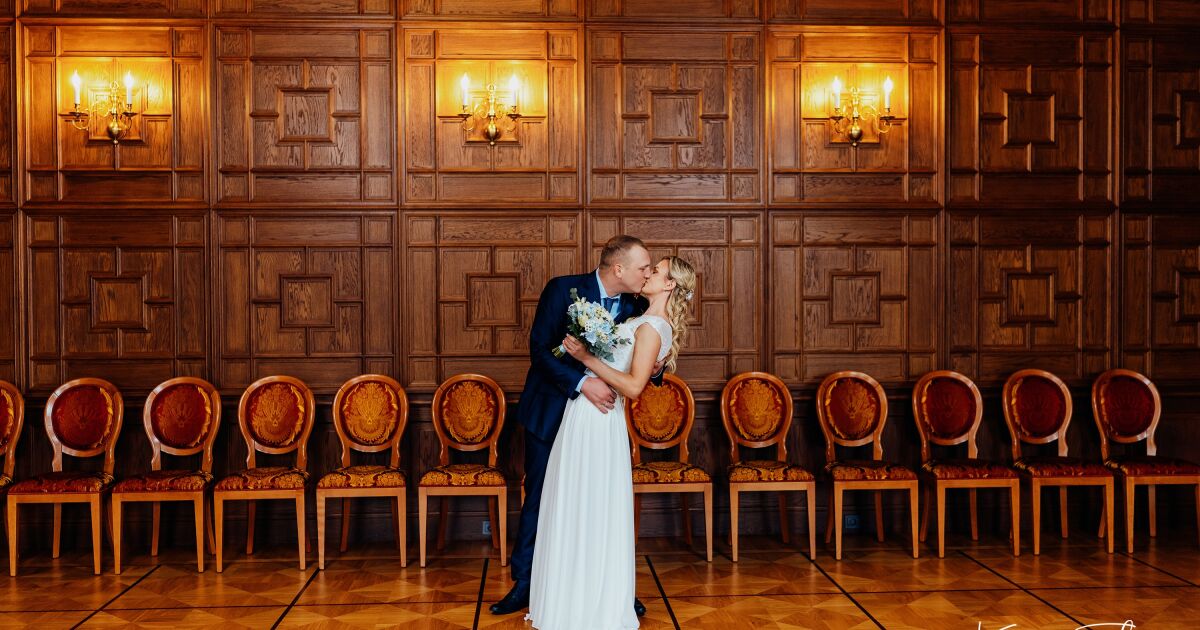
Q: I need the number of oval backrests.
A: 12